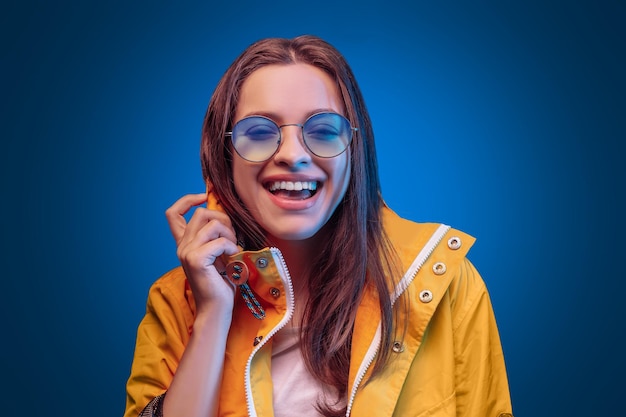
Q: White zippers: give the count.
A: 2